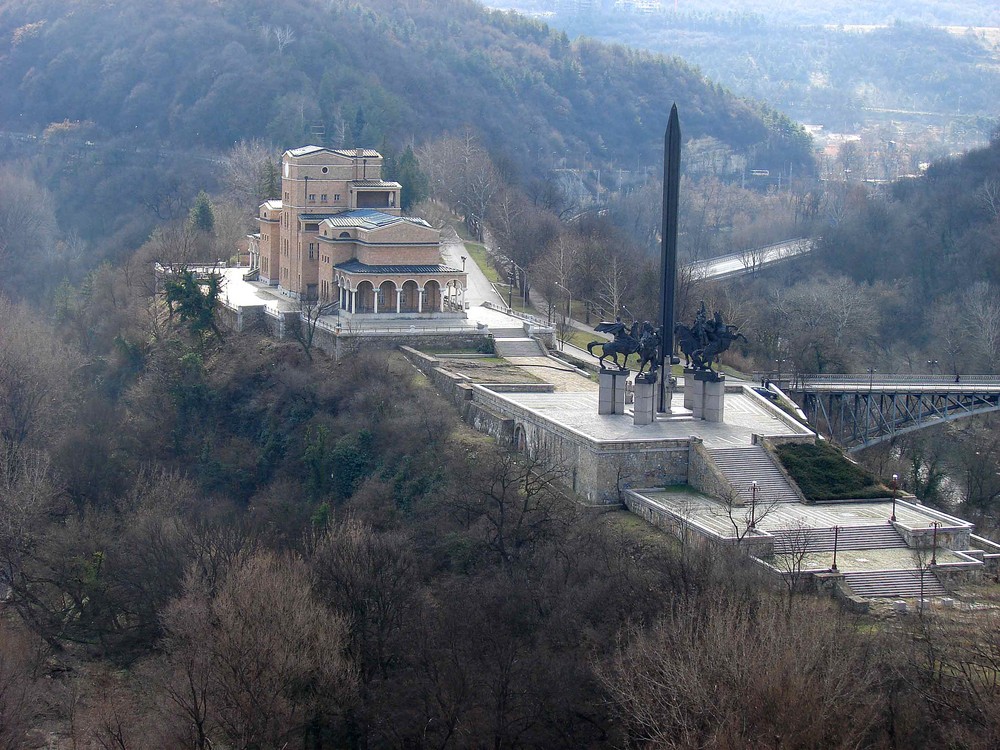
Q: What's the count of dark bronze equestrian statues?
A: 4